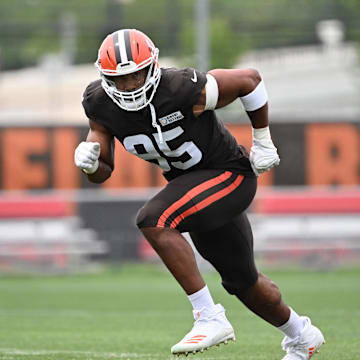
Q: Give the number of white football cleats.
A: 2